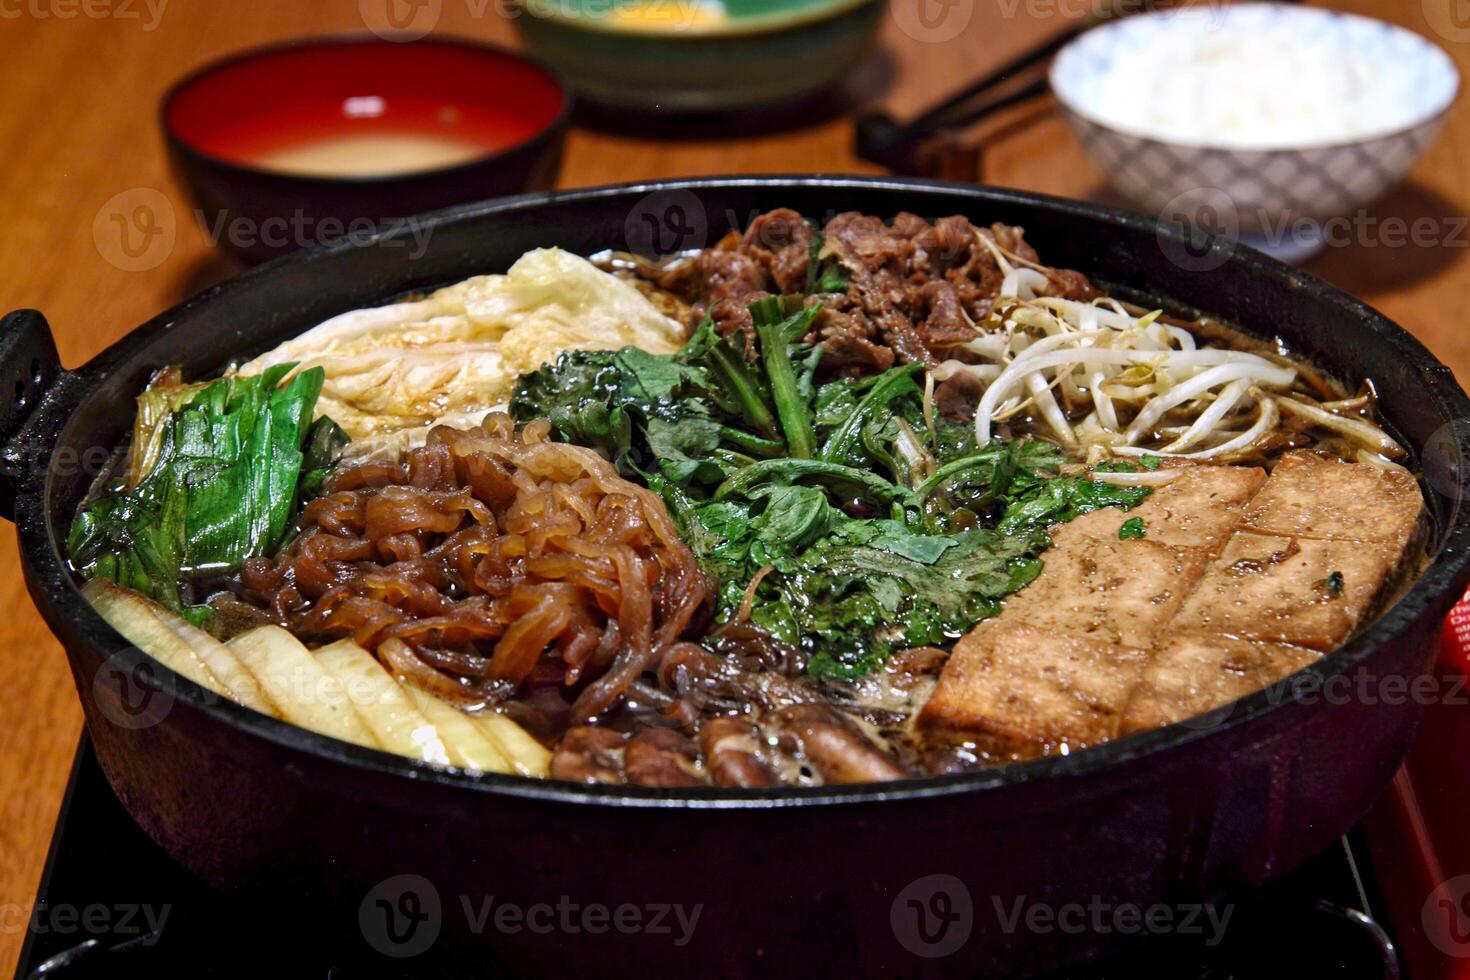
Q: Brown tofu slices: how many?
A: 6